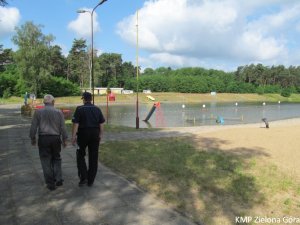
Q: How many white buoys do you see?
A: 5